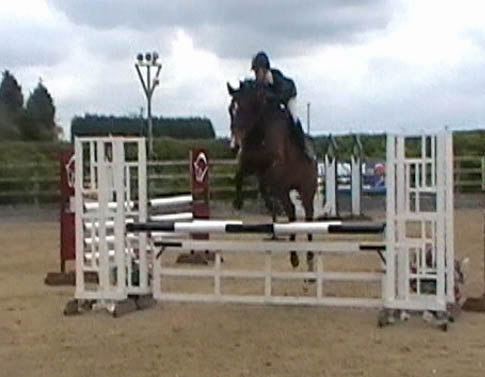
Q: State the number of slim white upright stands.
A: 2